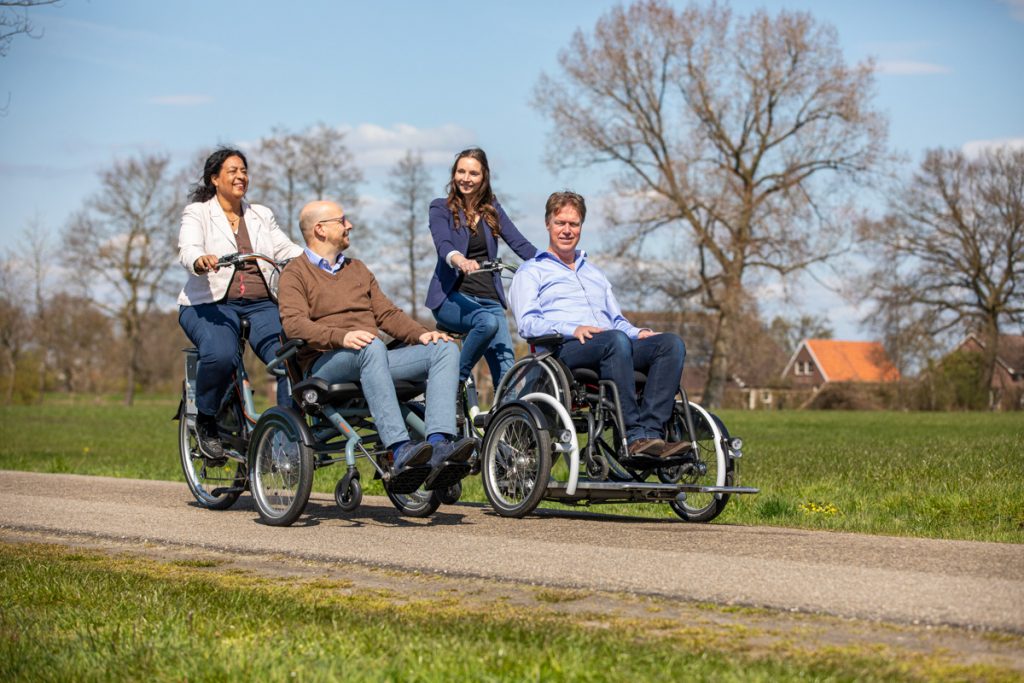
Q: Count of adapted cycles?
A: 2